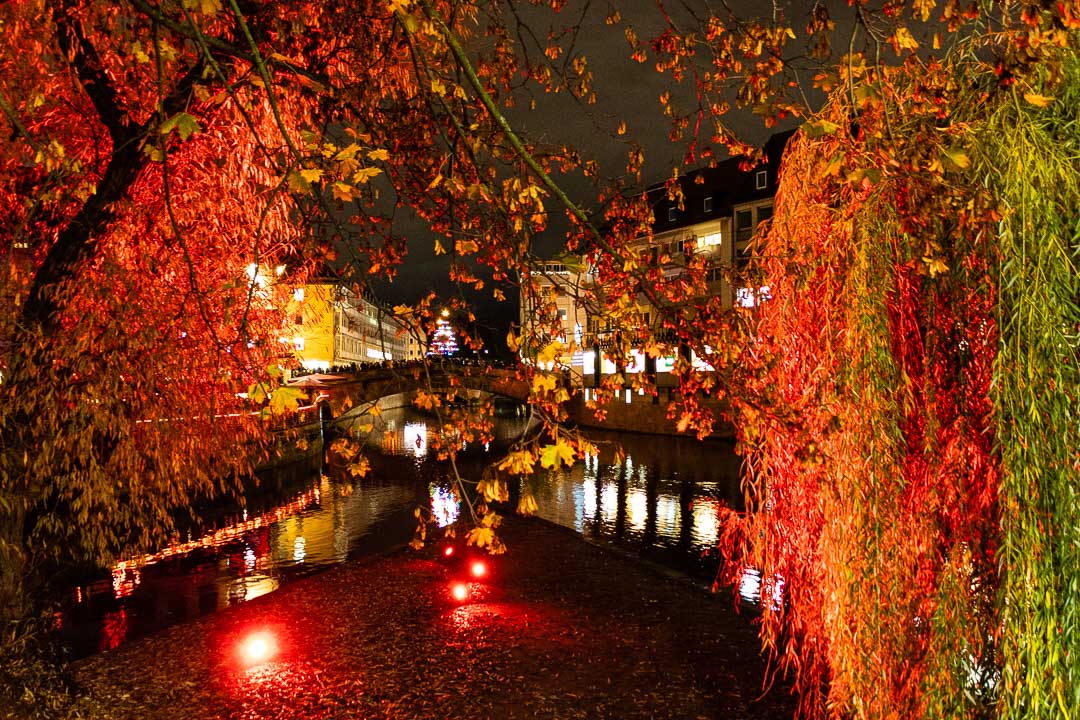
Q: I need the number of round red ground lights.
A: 4